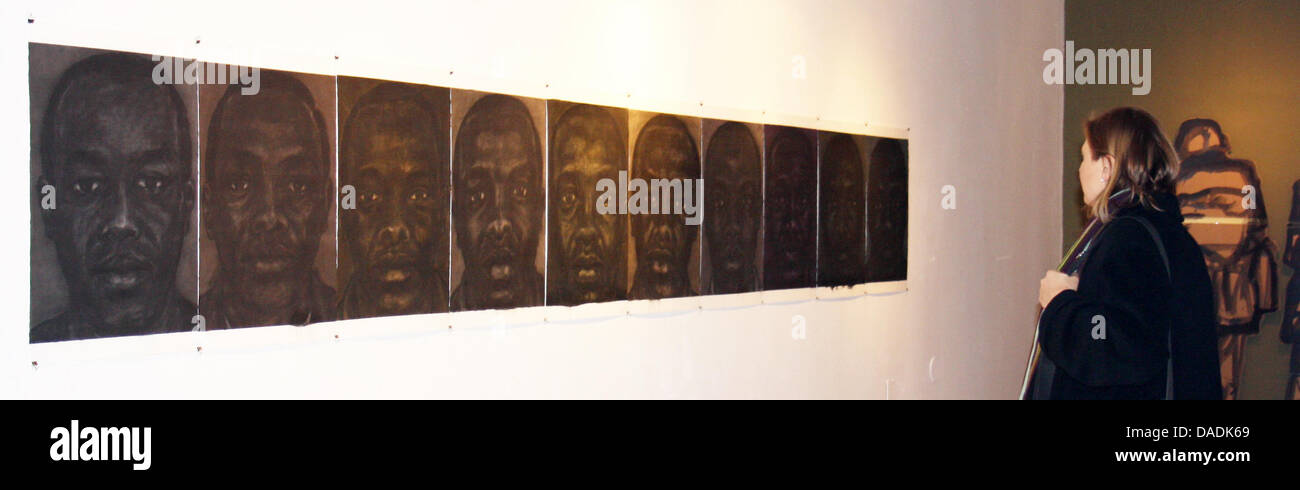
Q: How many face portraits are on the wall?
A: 10